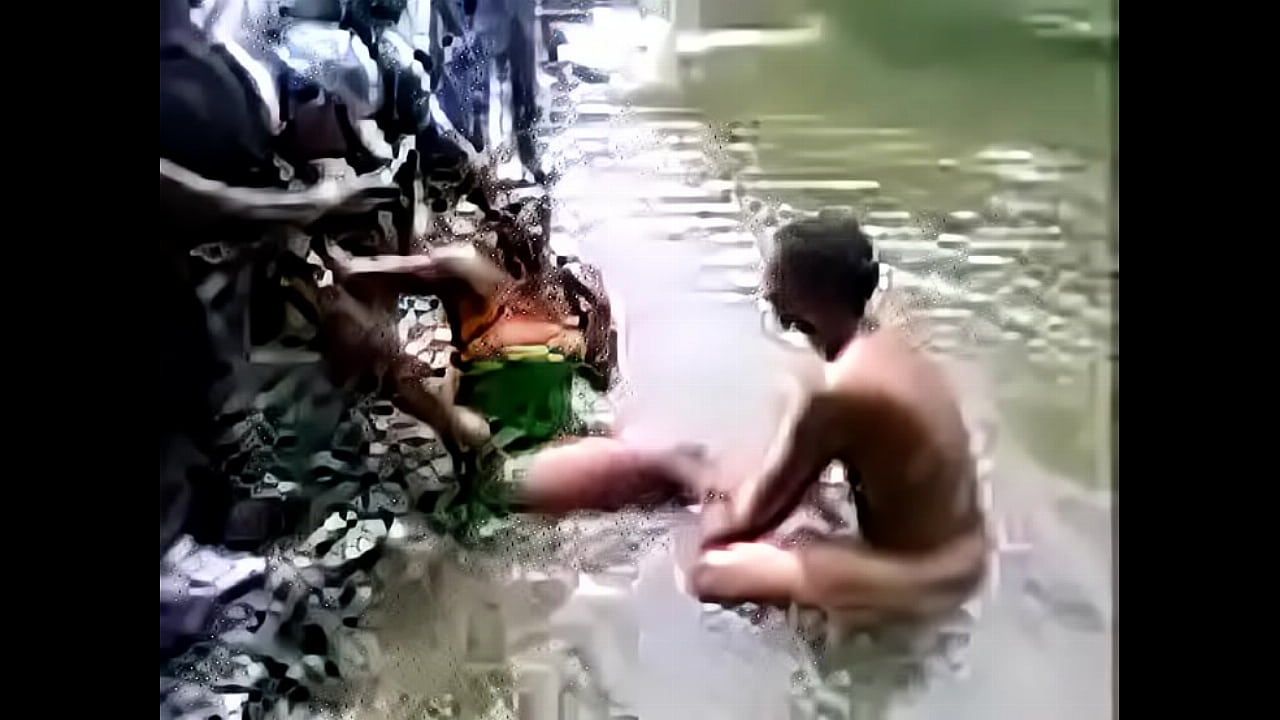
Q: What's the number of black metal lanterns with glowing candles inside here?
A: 0